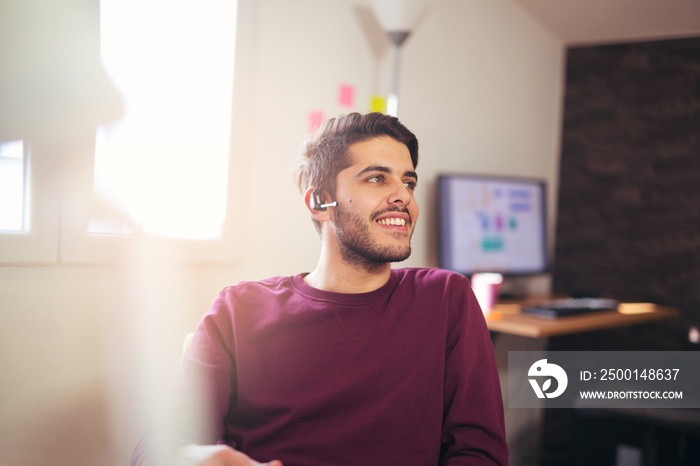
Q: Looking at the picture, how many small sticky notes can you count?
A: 3